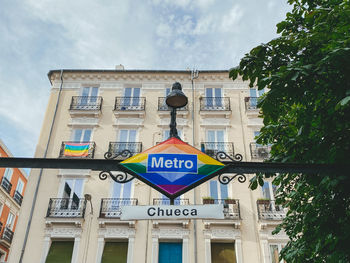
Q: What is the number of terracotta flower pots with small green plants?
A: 3